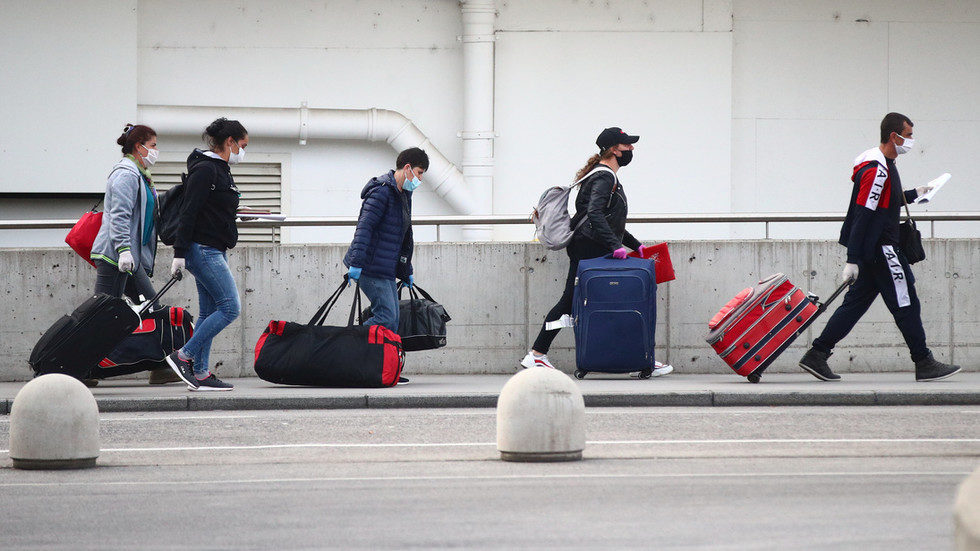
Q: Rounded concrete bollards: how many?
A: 3